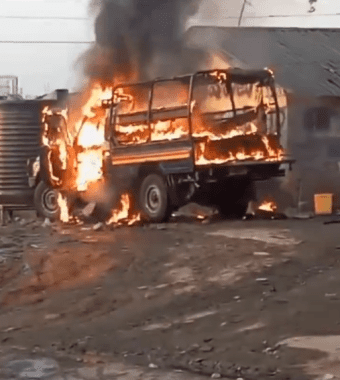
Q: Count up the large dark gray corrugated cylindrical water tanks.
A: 1